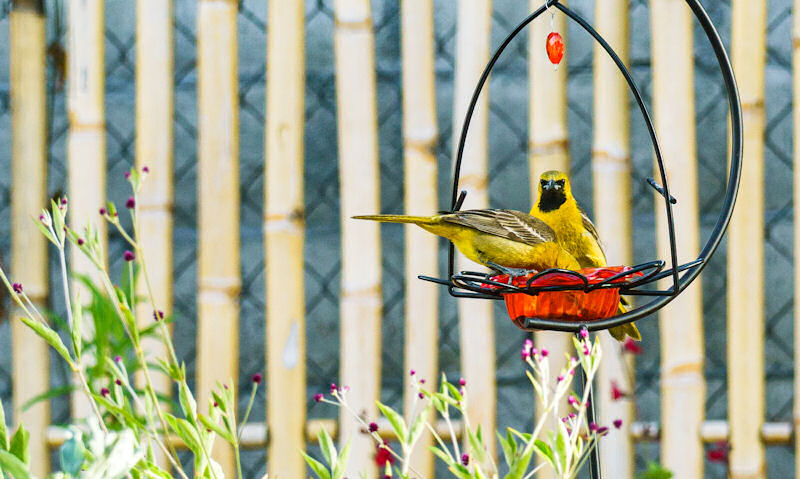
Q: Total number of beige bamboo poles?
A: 13